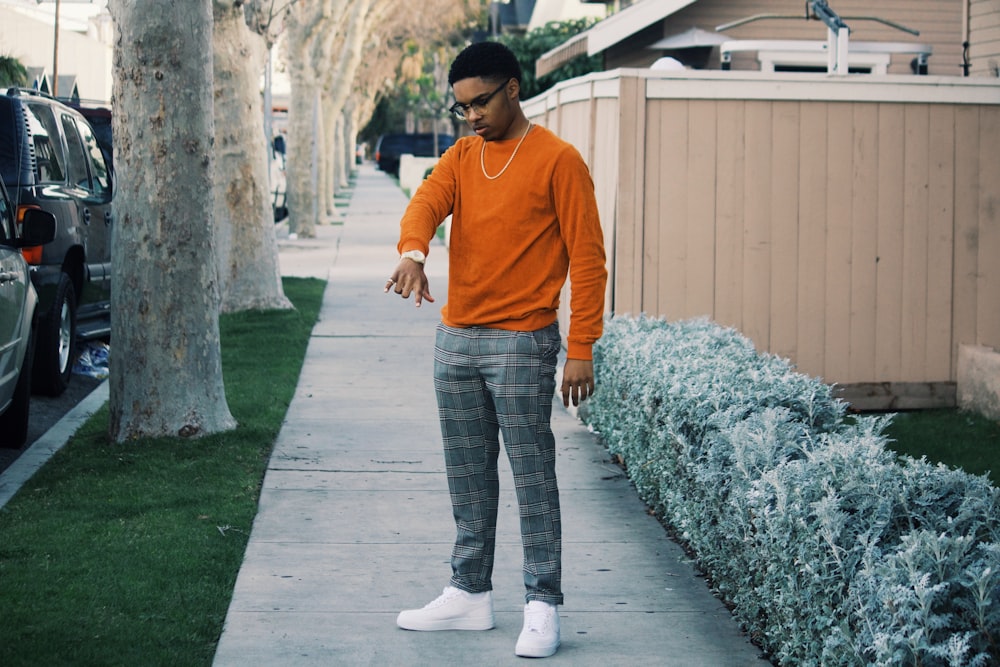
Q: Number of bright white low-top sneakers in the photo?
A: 2